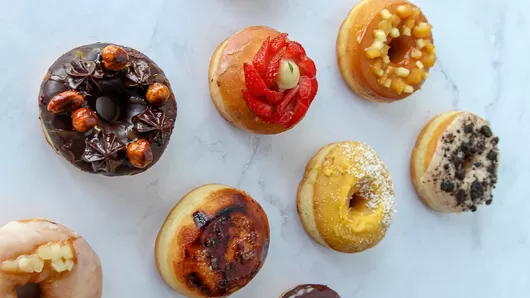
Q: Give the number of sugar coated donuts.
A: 1